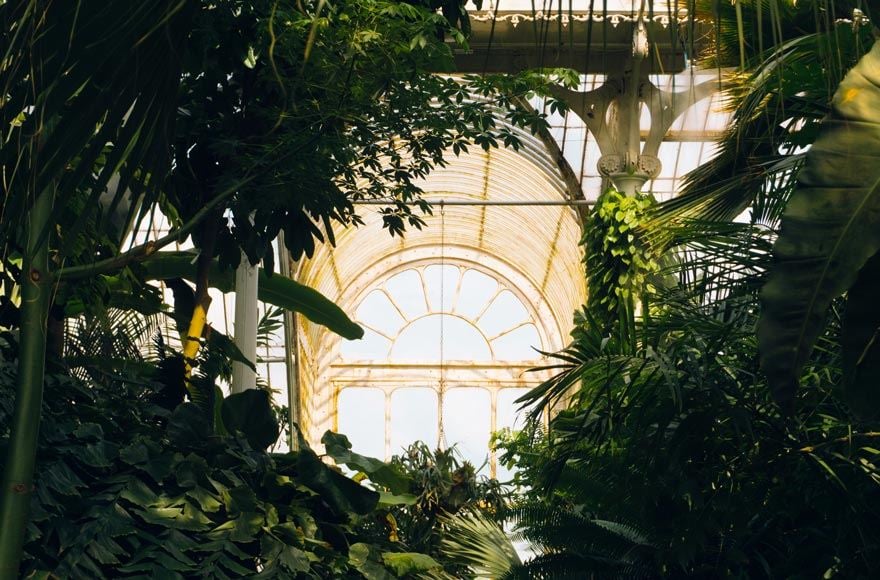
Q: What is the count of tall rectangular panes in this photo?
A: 4